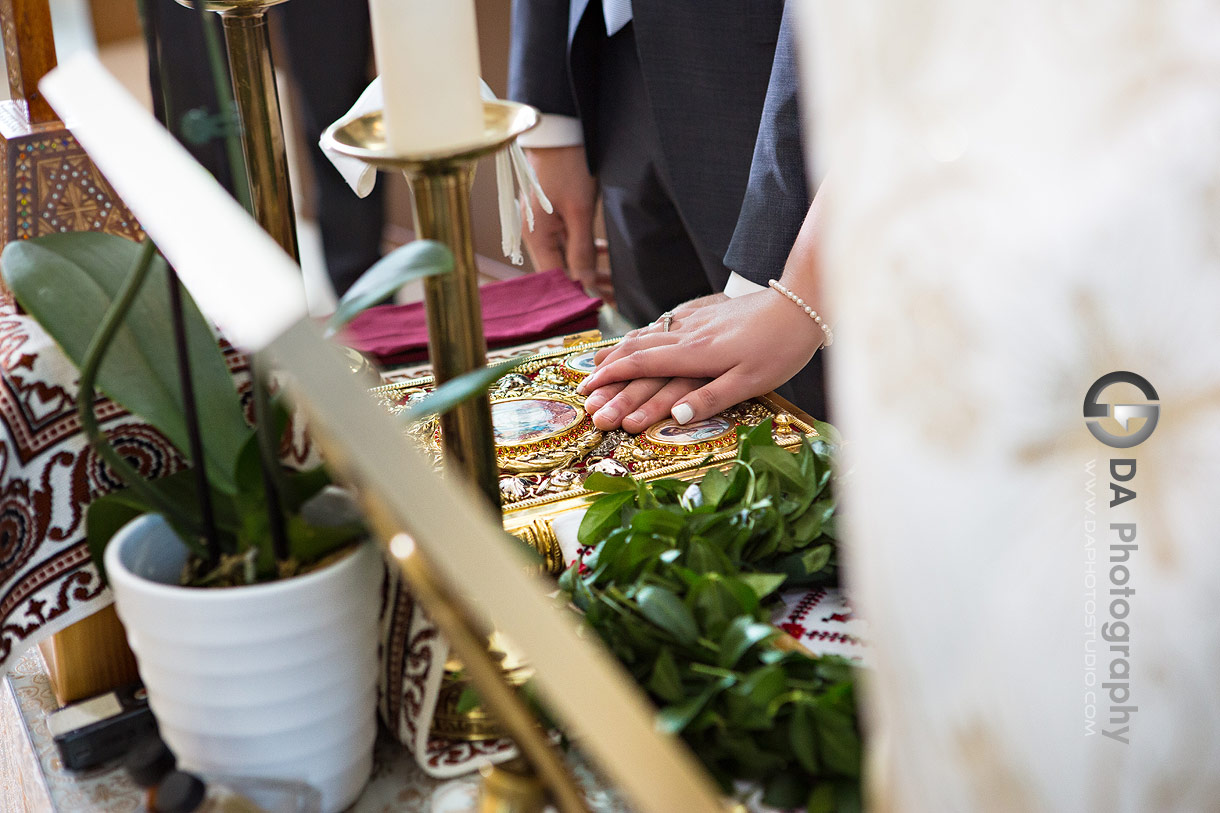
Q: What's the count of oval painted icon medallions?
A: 3